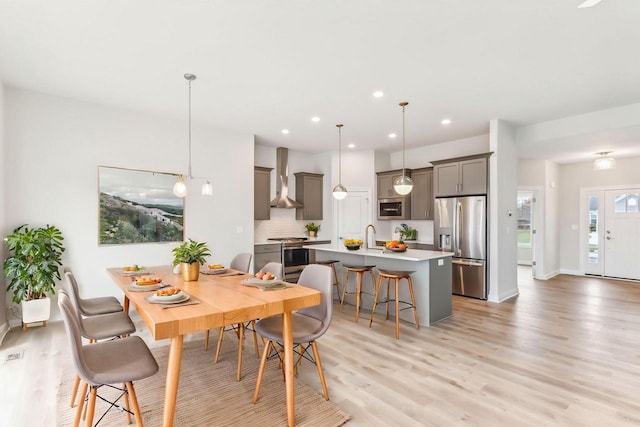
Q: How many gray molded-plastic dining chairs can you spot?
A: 6